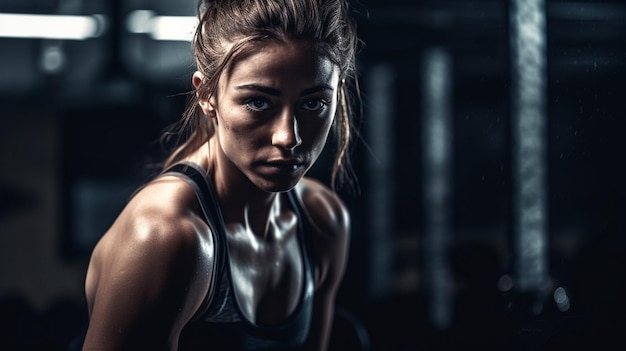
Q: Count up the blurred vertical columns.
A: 3